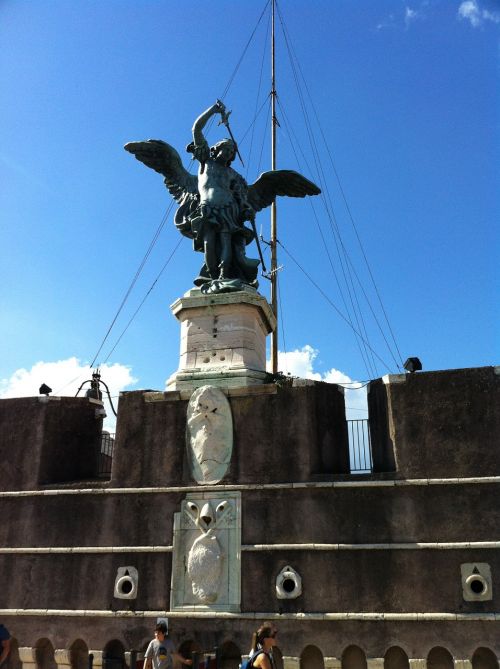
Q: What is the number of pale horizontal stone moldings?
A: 3